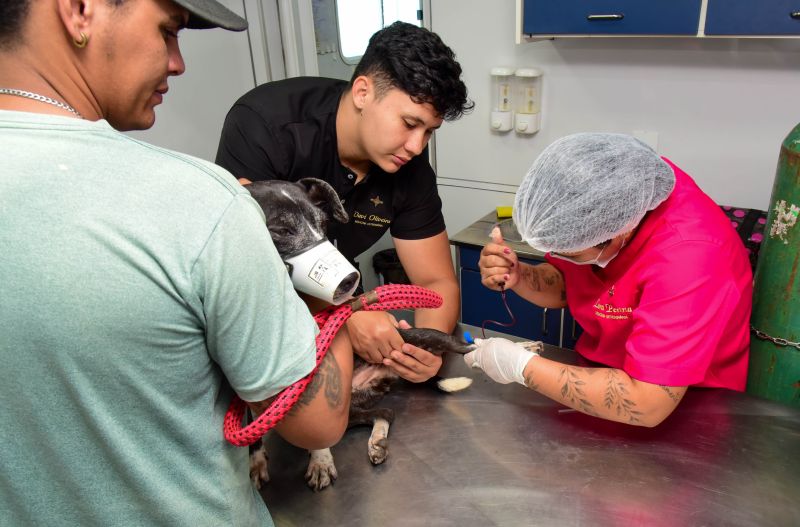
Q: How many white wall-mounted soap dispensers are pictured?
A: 2